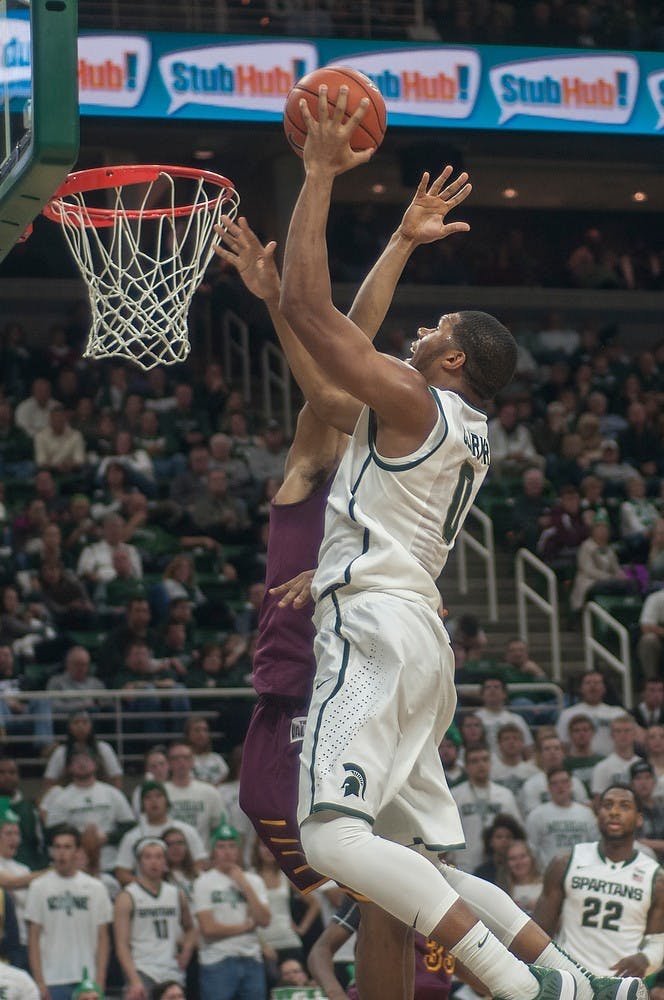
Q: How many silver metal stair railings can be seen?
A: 5